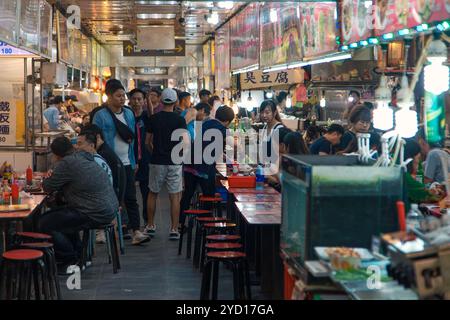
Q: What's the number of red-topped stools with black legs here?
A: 10